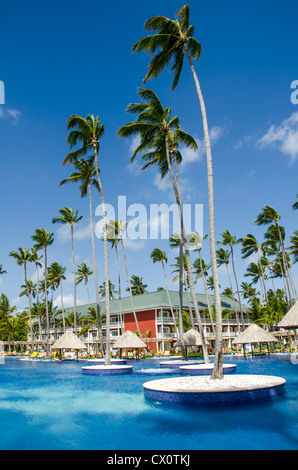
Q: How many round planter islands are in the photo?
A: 5